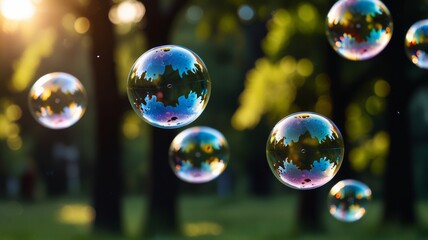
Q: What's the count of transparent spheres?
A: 7